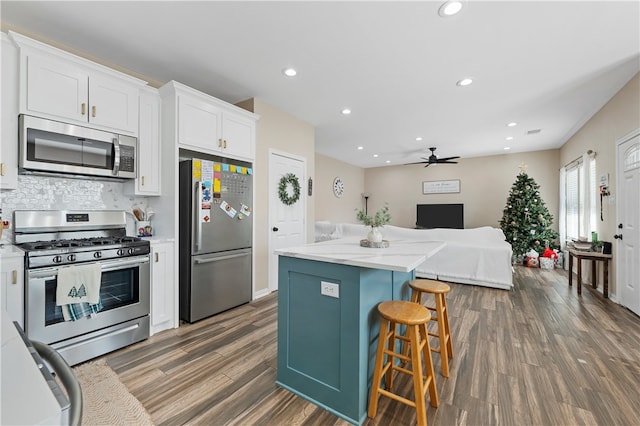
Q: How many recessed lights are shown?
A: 11